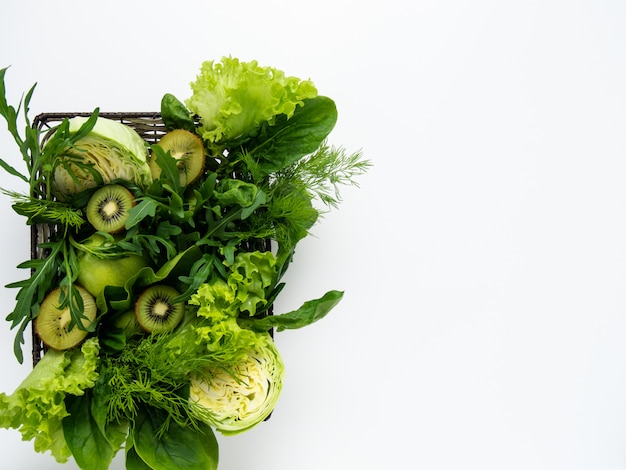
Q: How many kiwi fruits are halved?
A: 4